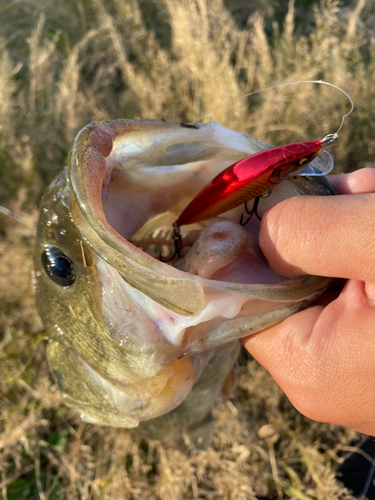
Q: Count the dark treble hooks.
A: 2